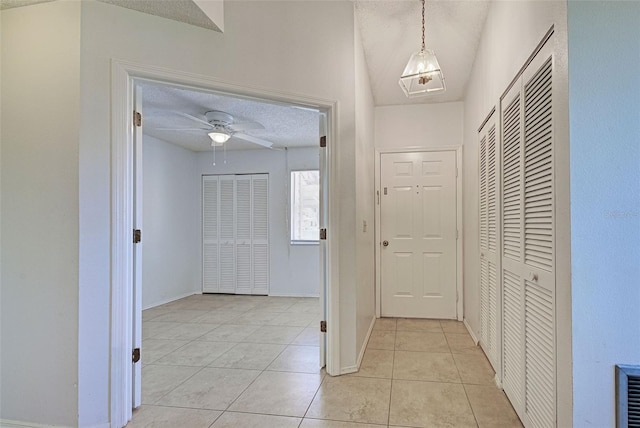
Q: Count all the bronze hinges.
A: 6